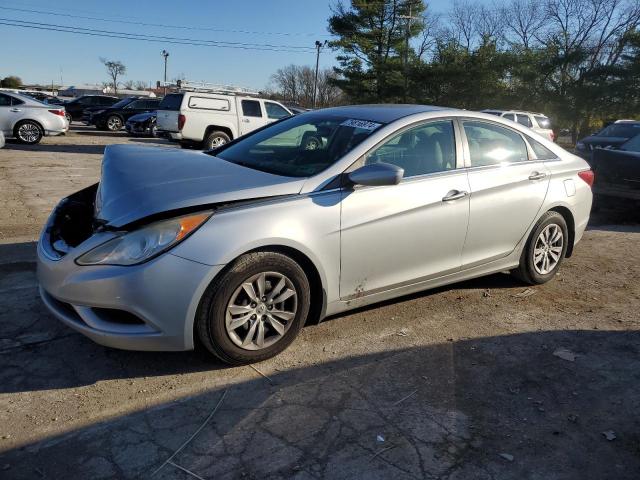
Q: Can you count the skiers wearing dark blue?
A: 0